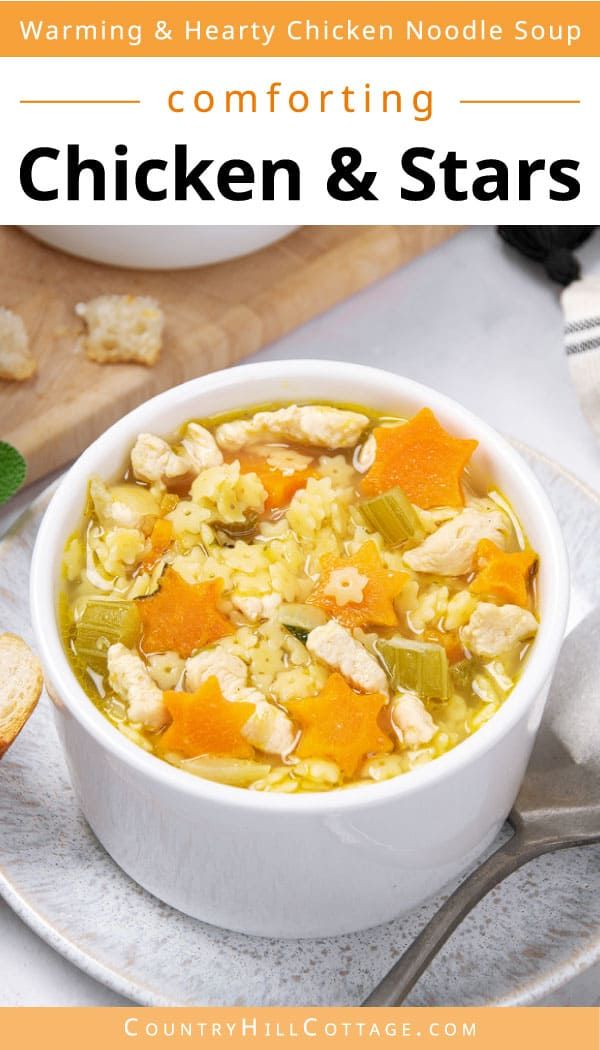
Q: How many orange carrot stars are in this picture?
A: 6